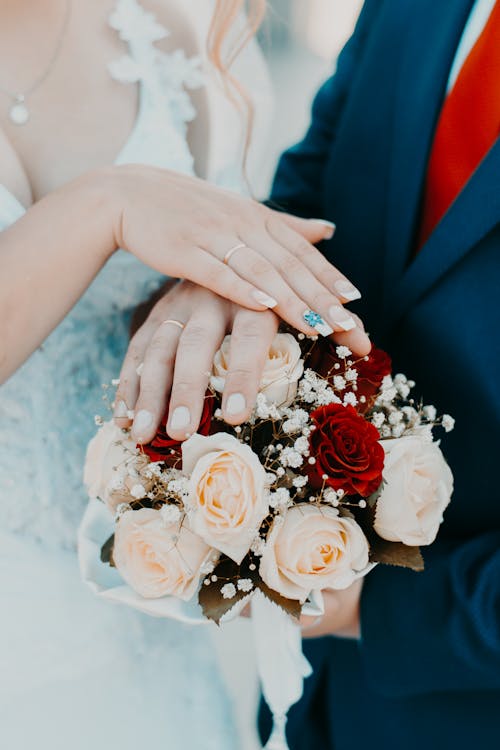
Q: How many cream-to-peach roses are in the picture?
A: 6